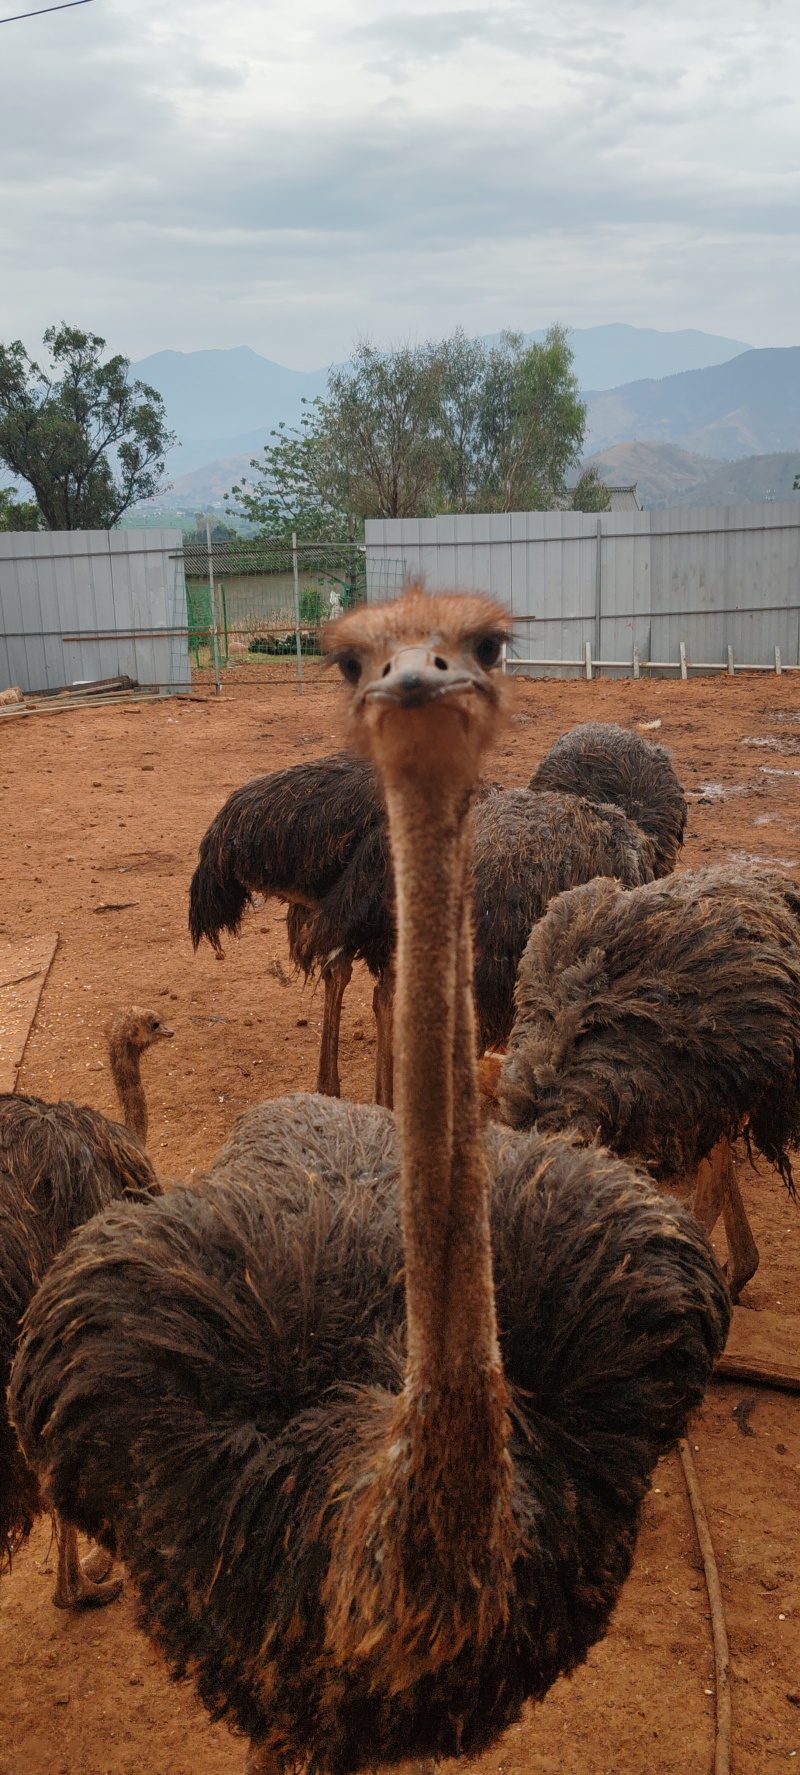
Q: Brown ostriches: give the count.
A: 6